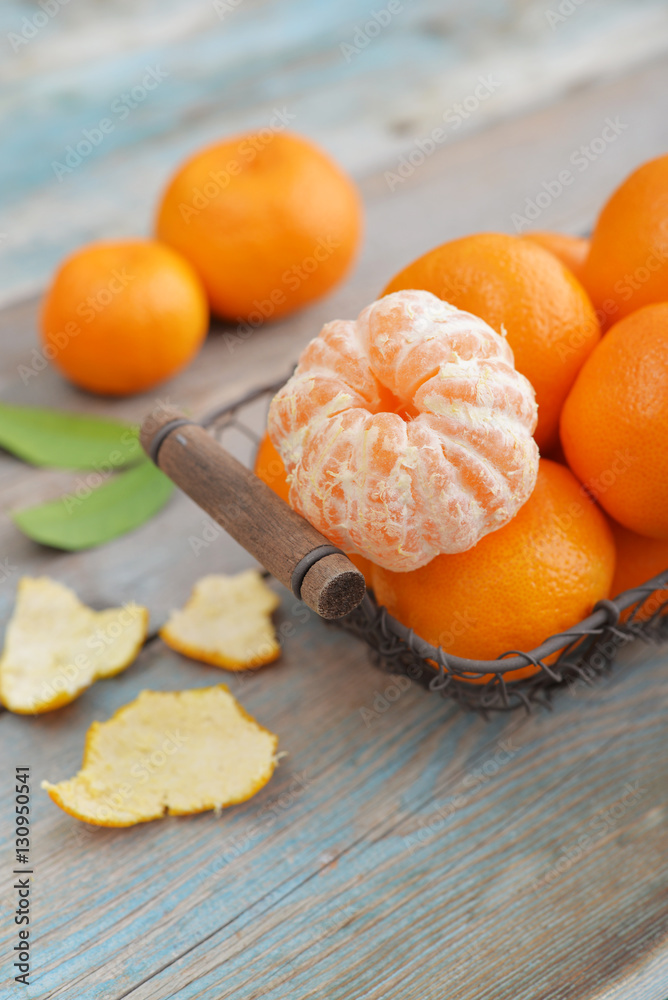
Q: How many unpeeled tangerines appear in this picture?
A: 9